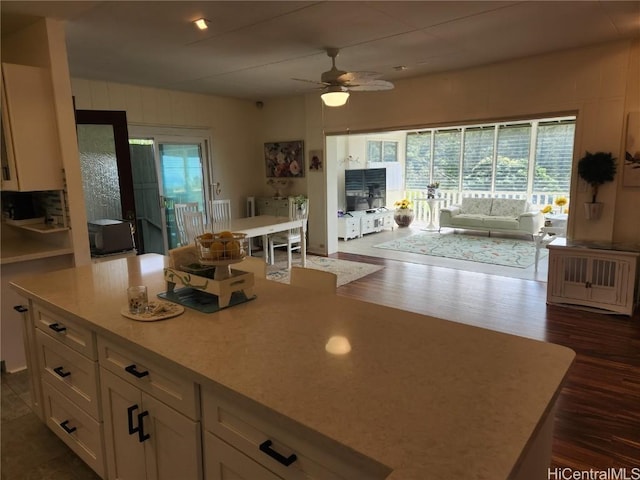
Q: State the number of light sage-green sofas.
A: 1